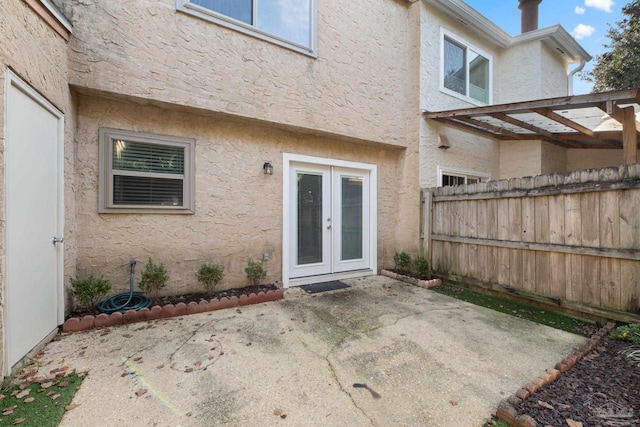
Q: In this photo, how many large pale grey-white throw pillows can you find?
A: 0